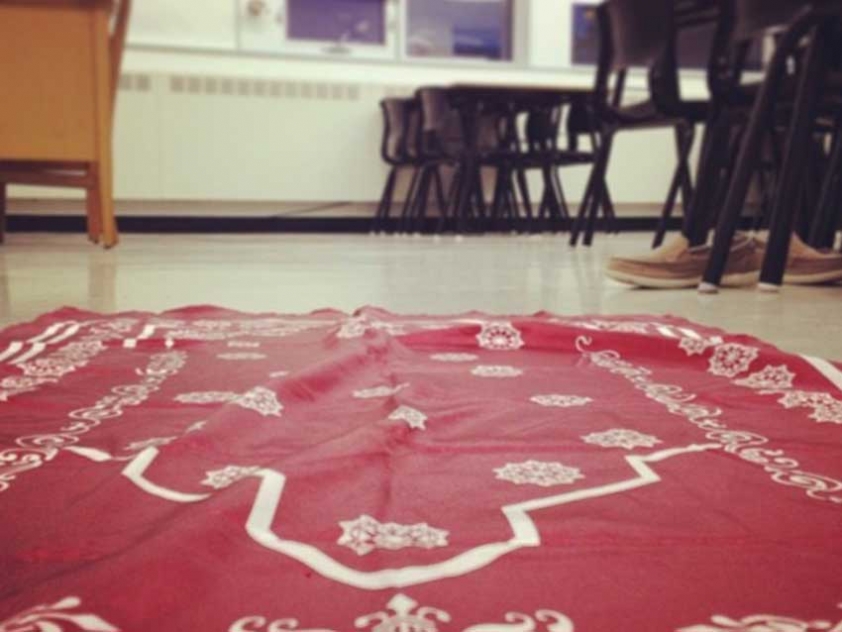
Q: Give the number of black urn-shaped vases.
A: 0